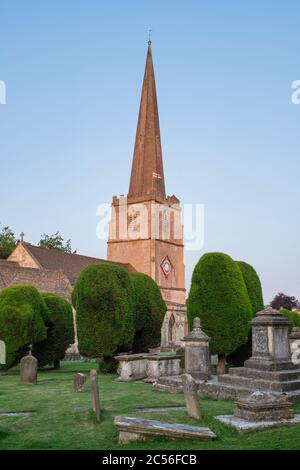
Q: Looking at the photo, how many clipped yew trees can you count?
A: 6